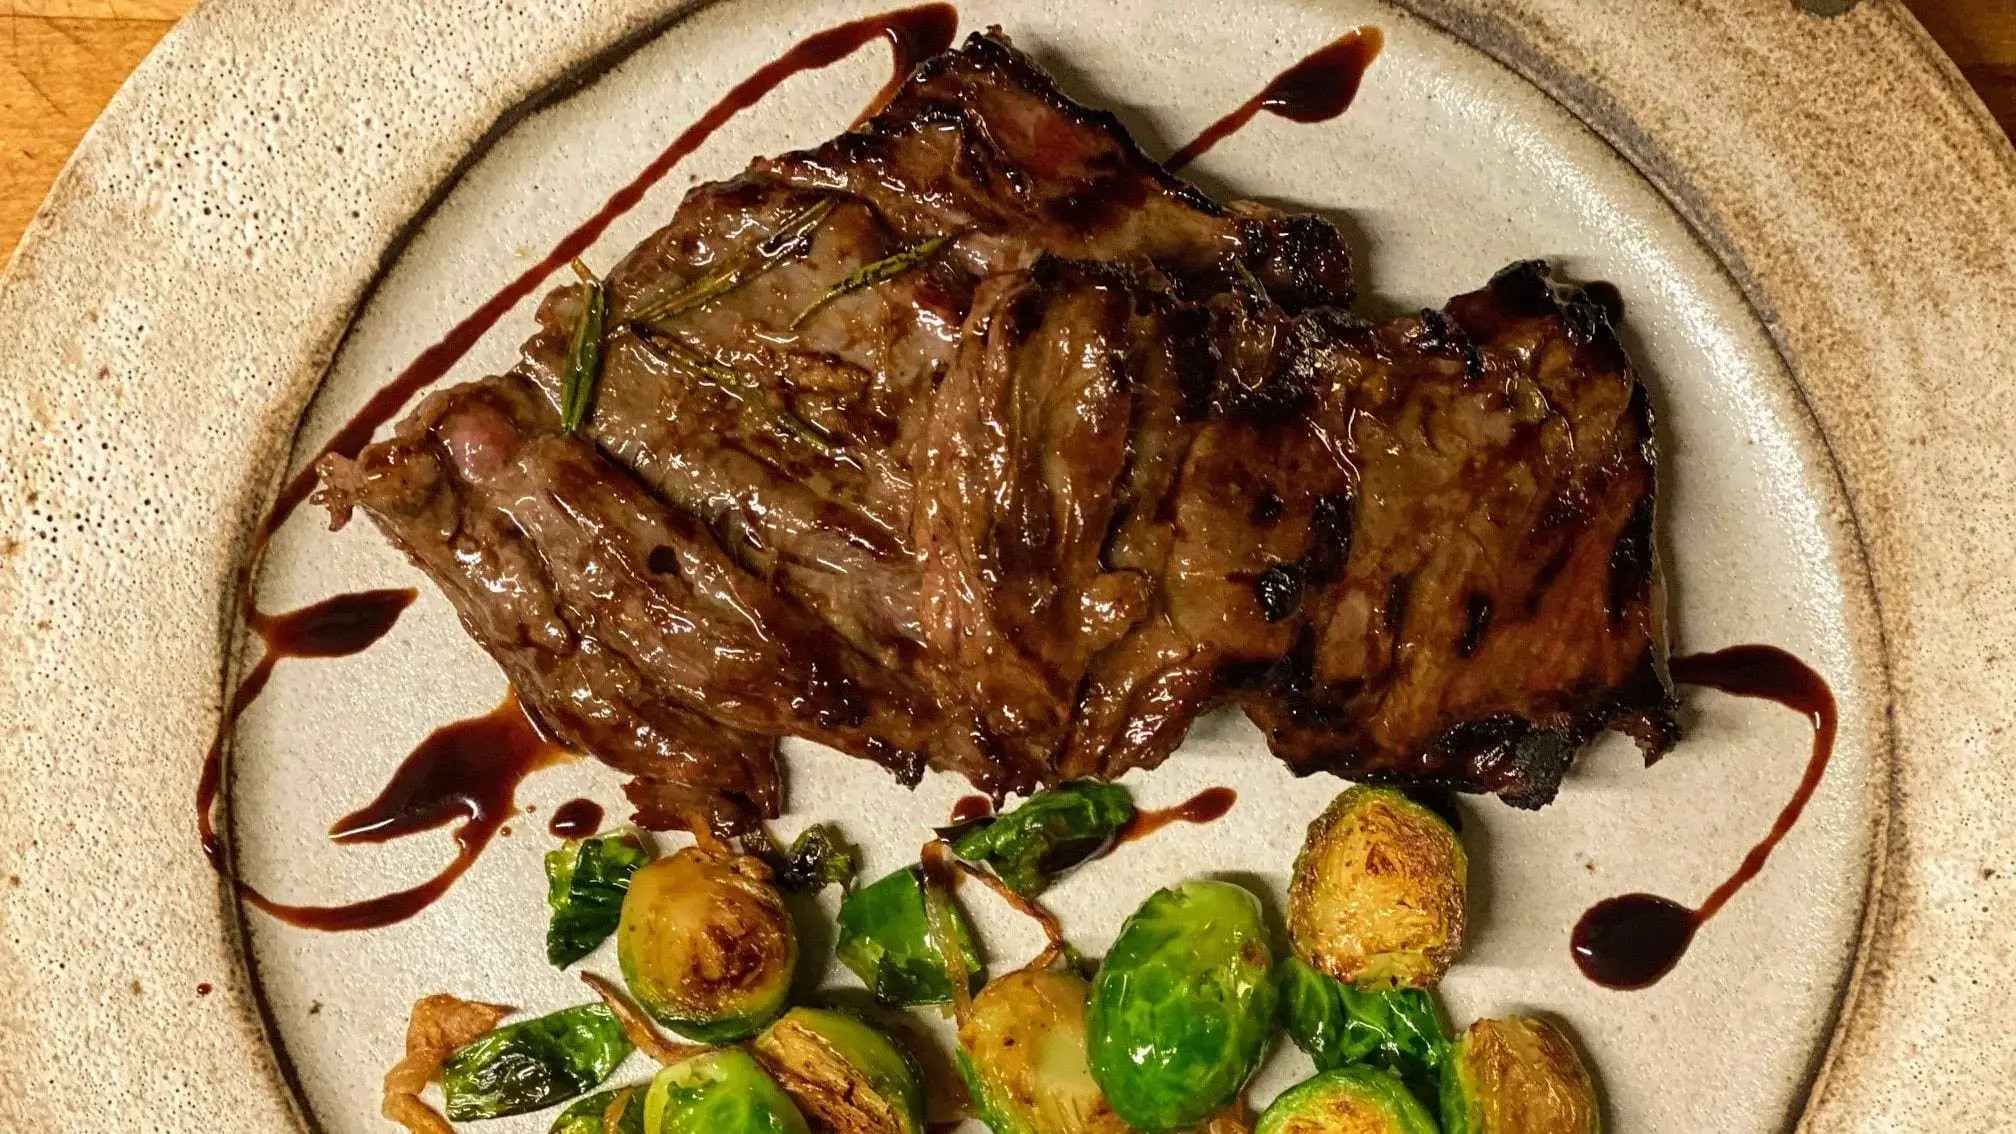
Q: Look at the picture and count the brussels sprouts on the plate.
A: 8